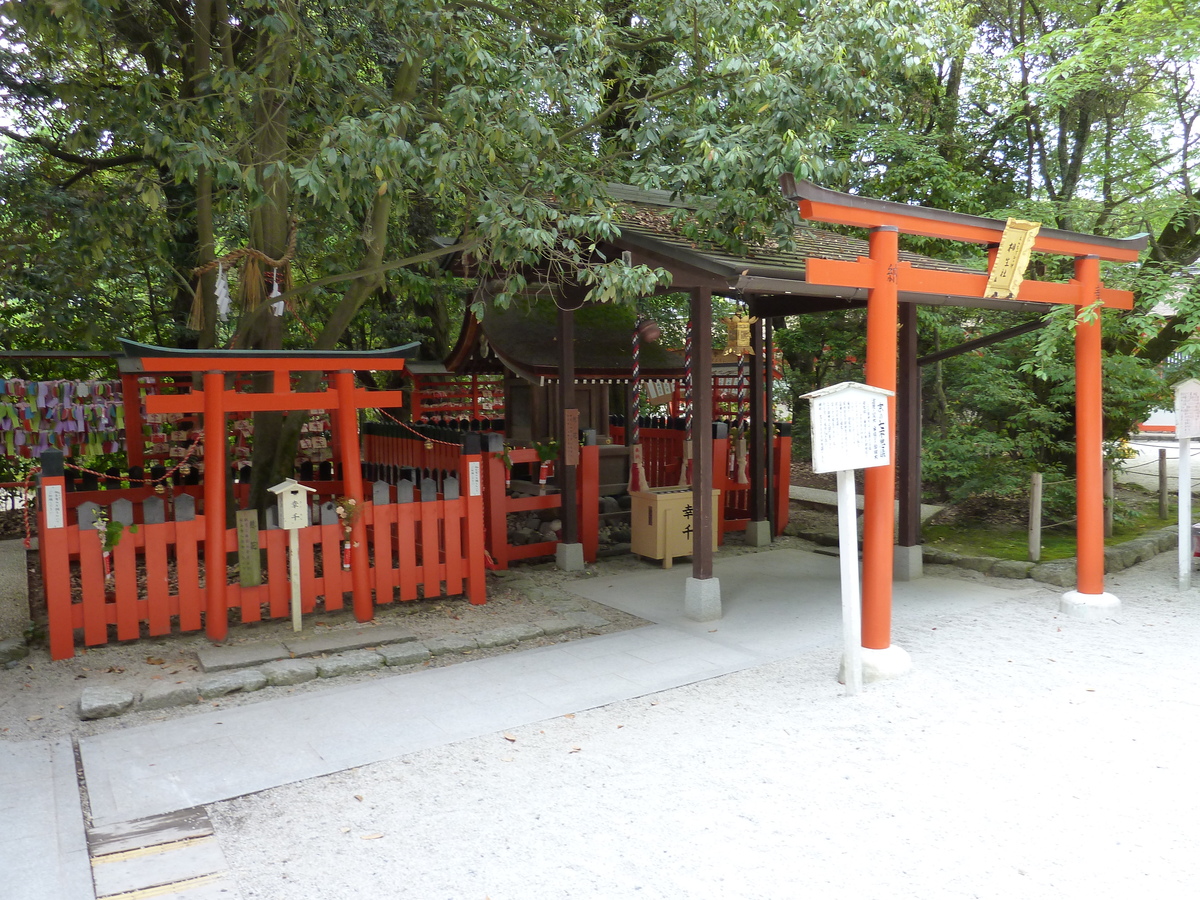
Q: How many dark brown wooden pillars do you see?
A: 4